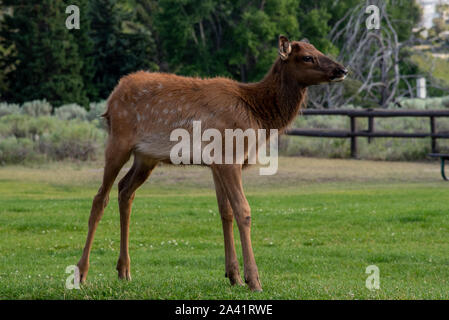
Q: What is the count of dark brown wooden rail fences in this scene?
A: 1